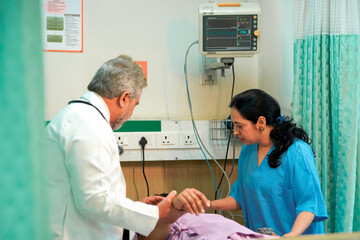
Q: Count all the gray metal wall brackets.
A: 1